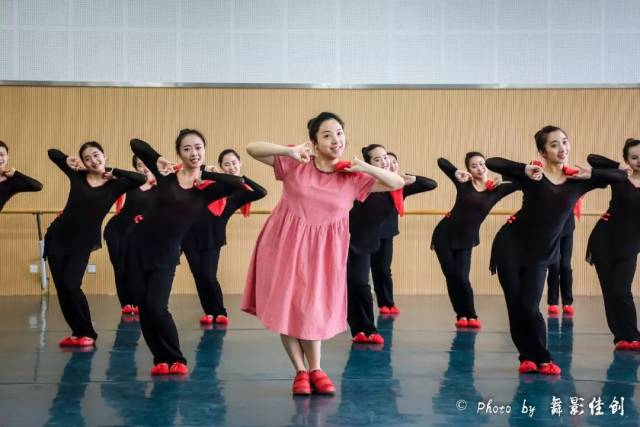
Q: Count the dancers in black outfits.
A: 11